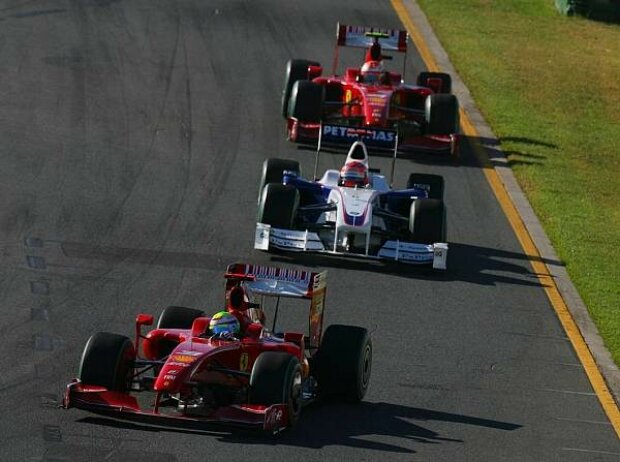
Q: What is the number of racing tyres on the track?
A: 12